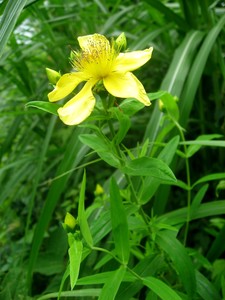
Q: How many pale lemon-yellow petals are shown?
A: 5